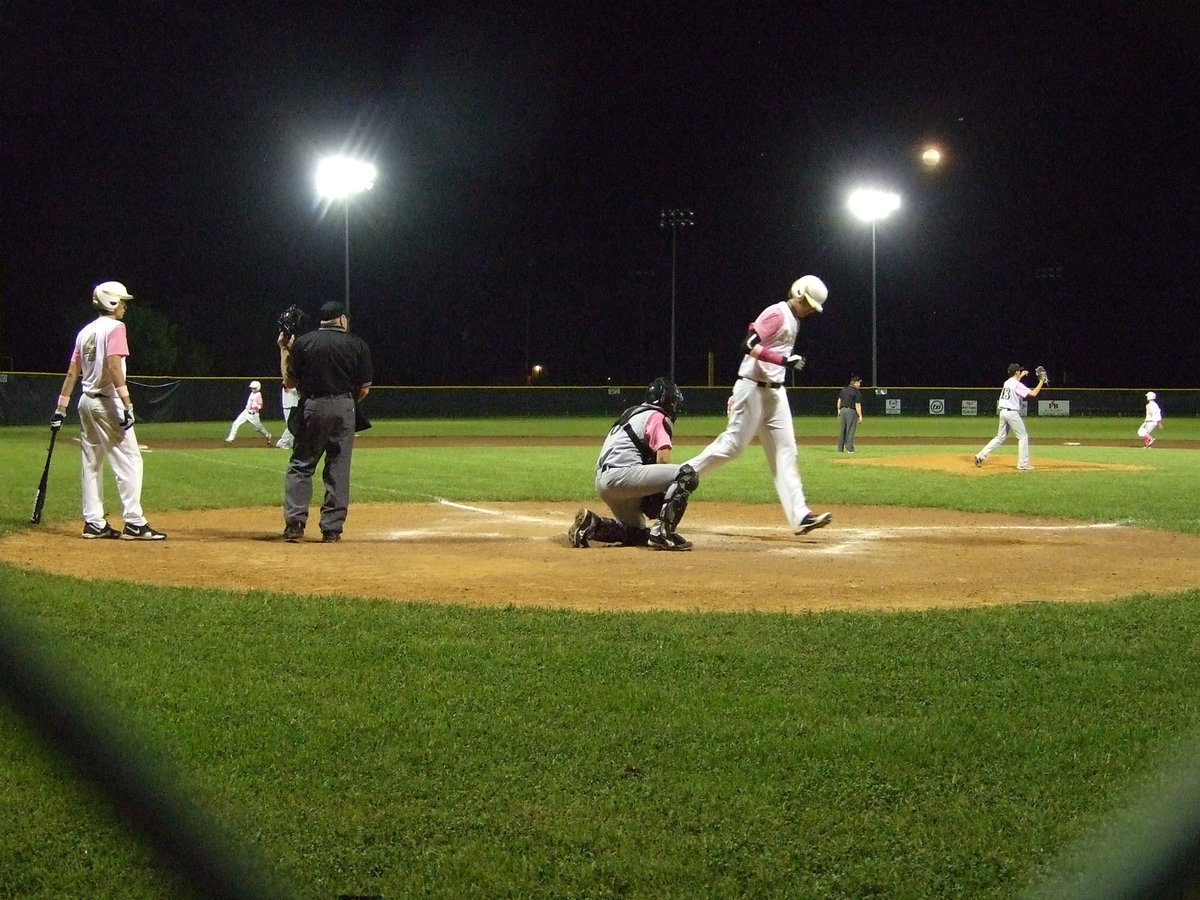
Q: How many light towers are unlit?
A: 1